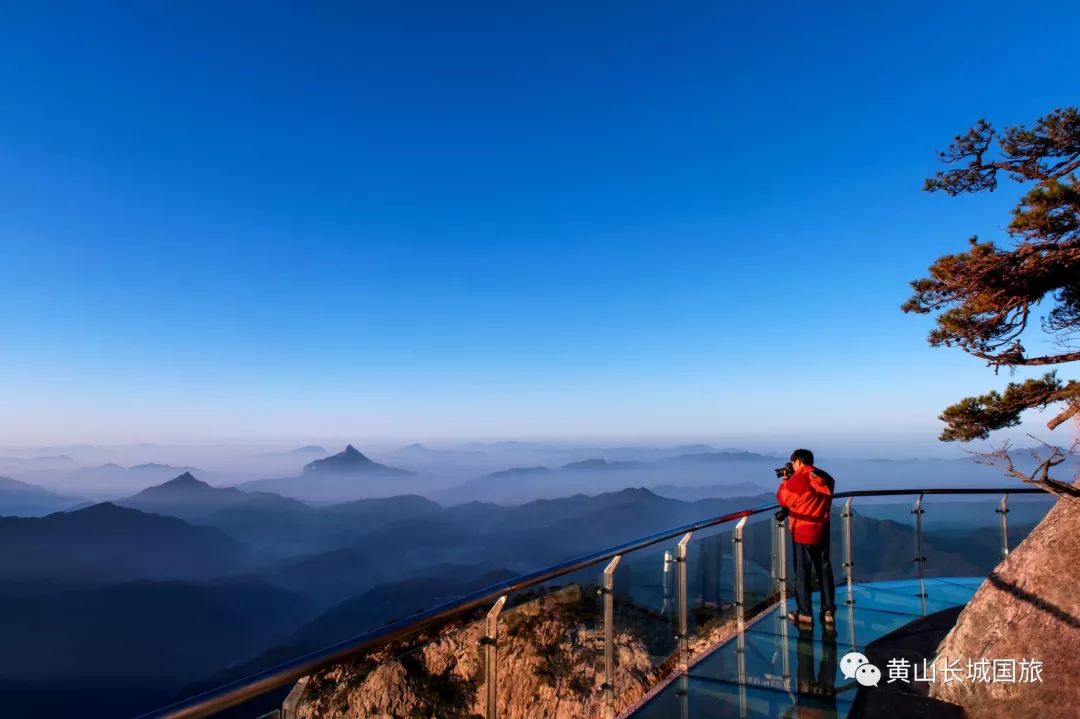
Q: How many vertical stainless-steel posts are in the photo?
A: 9